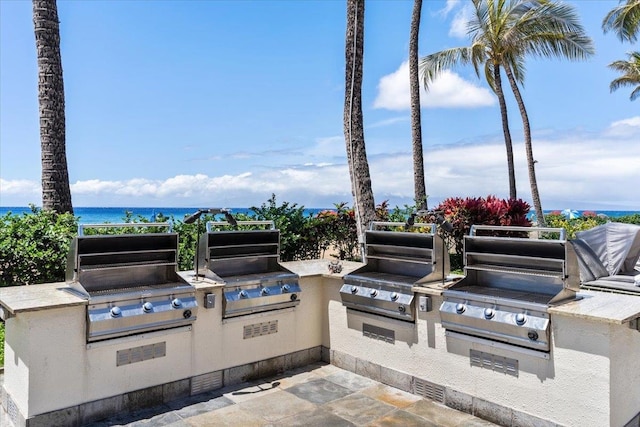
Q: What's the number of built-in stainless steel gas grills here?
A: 4